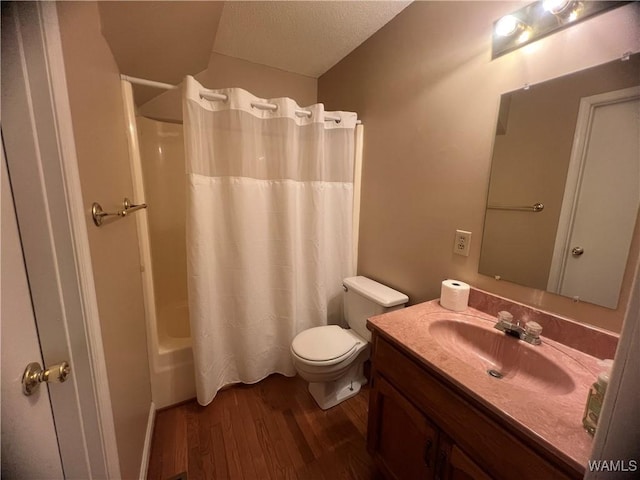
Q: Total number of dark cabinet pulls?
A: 2